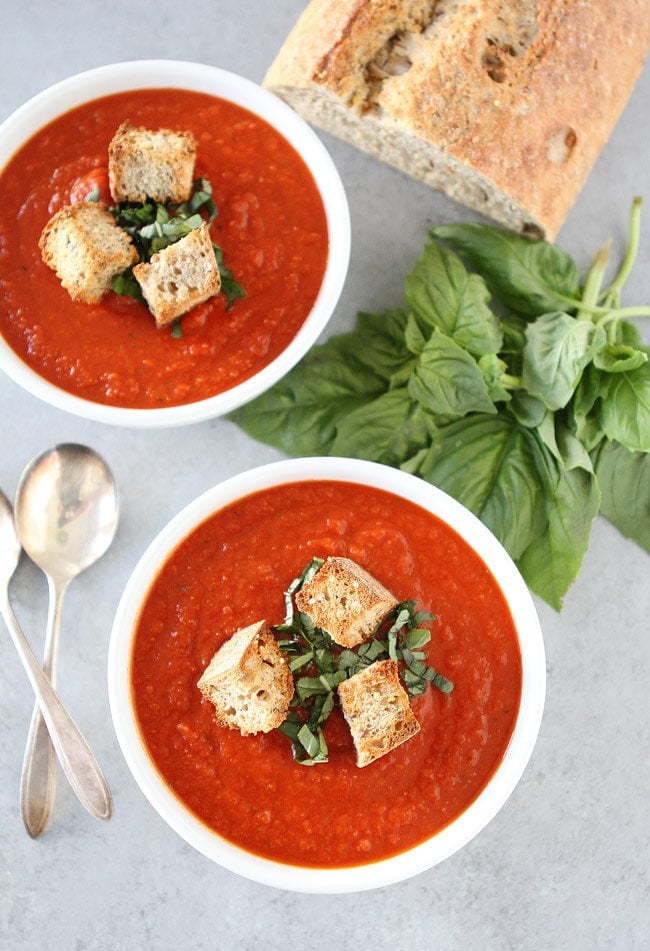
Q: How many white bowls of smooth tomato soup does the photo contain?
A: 2